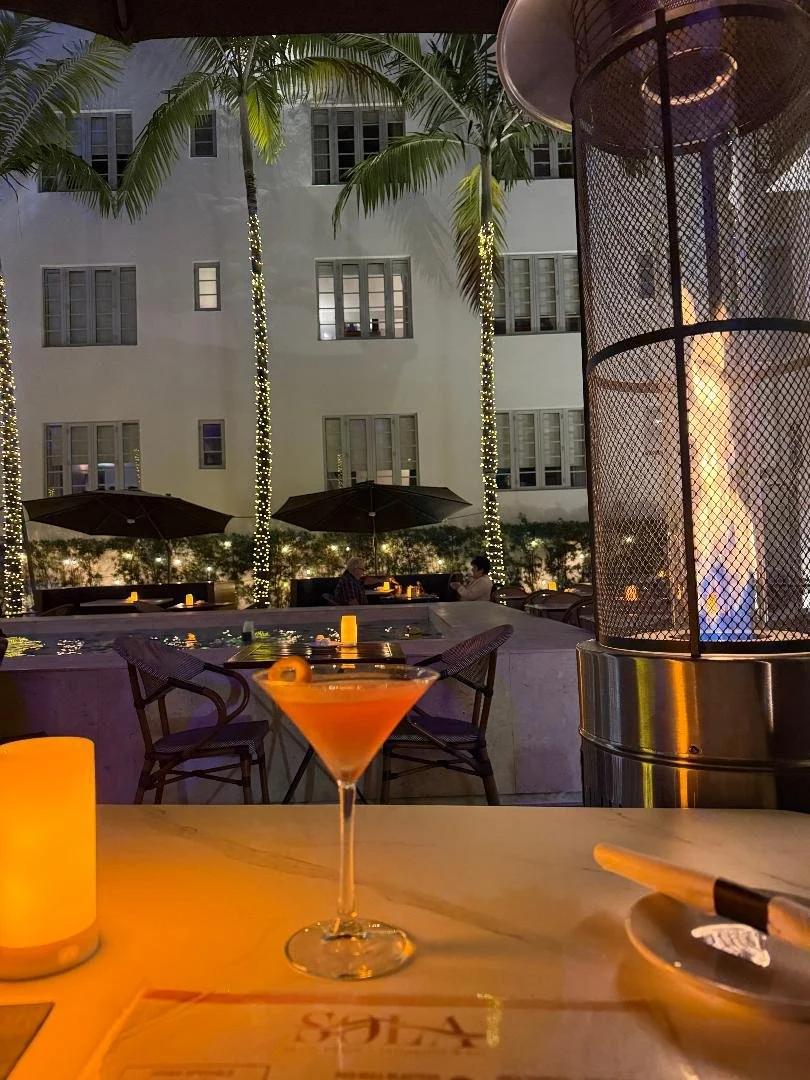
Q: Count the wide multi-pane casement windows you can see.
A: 9